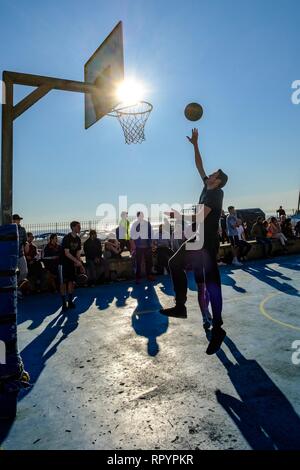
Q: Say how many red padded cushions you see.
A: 0